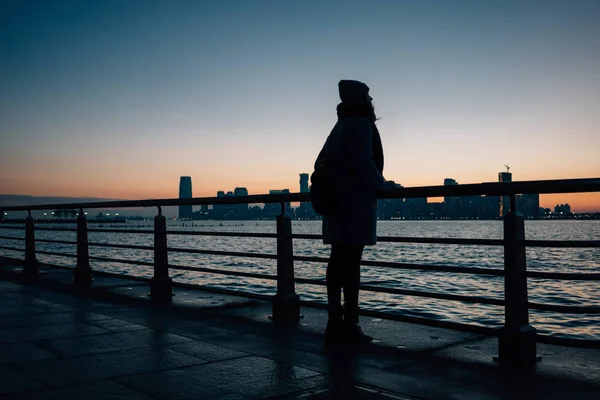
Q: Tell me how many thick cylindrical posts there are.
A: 5